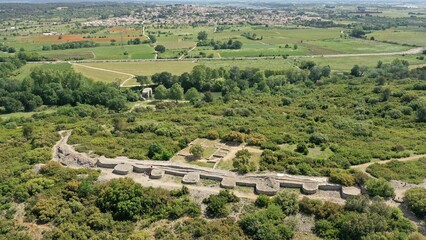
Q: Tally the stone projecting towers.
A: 7